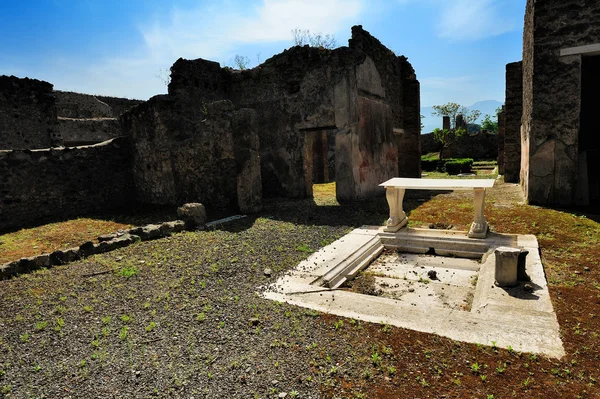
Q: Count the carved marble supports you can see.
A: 2